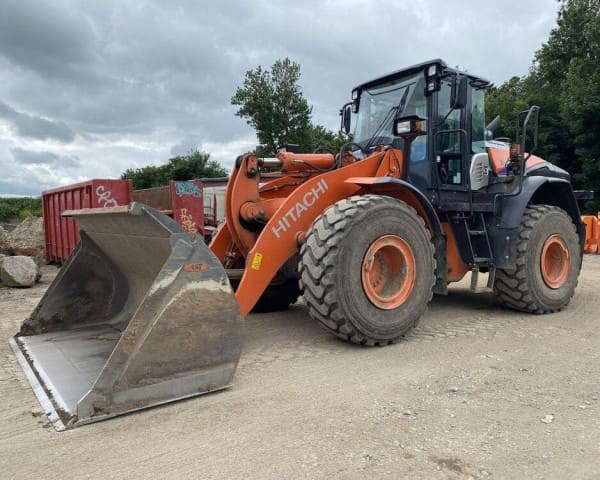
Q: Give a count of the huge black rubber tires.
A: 3